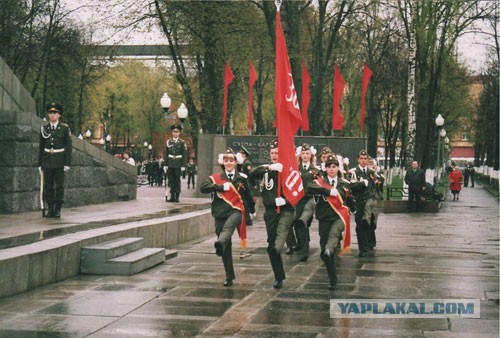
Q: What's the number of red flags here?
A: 6